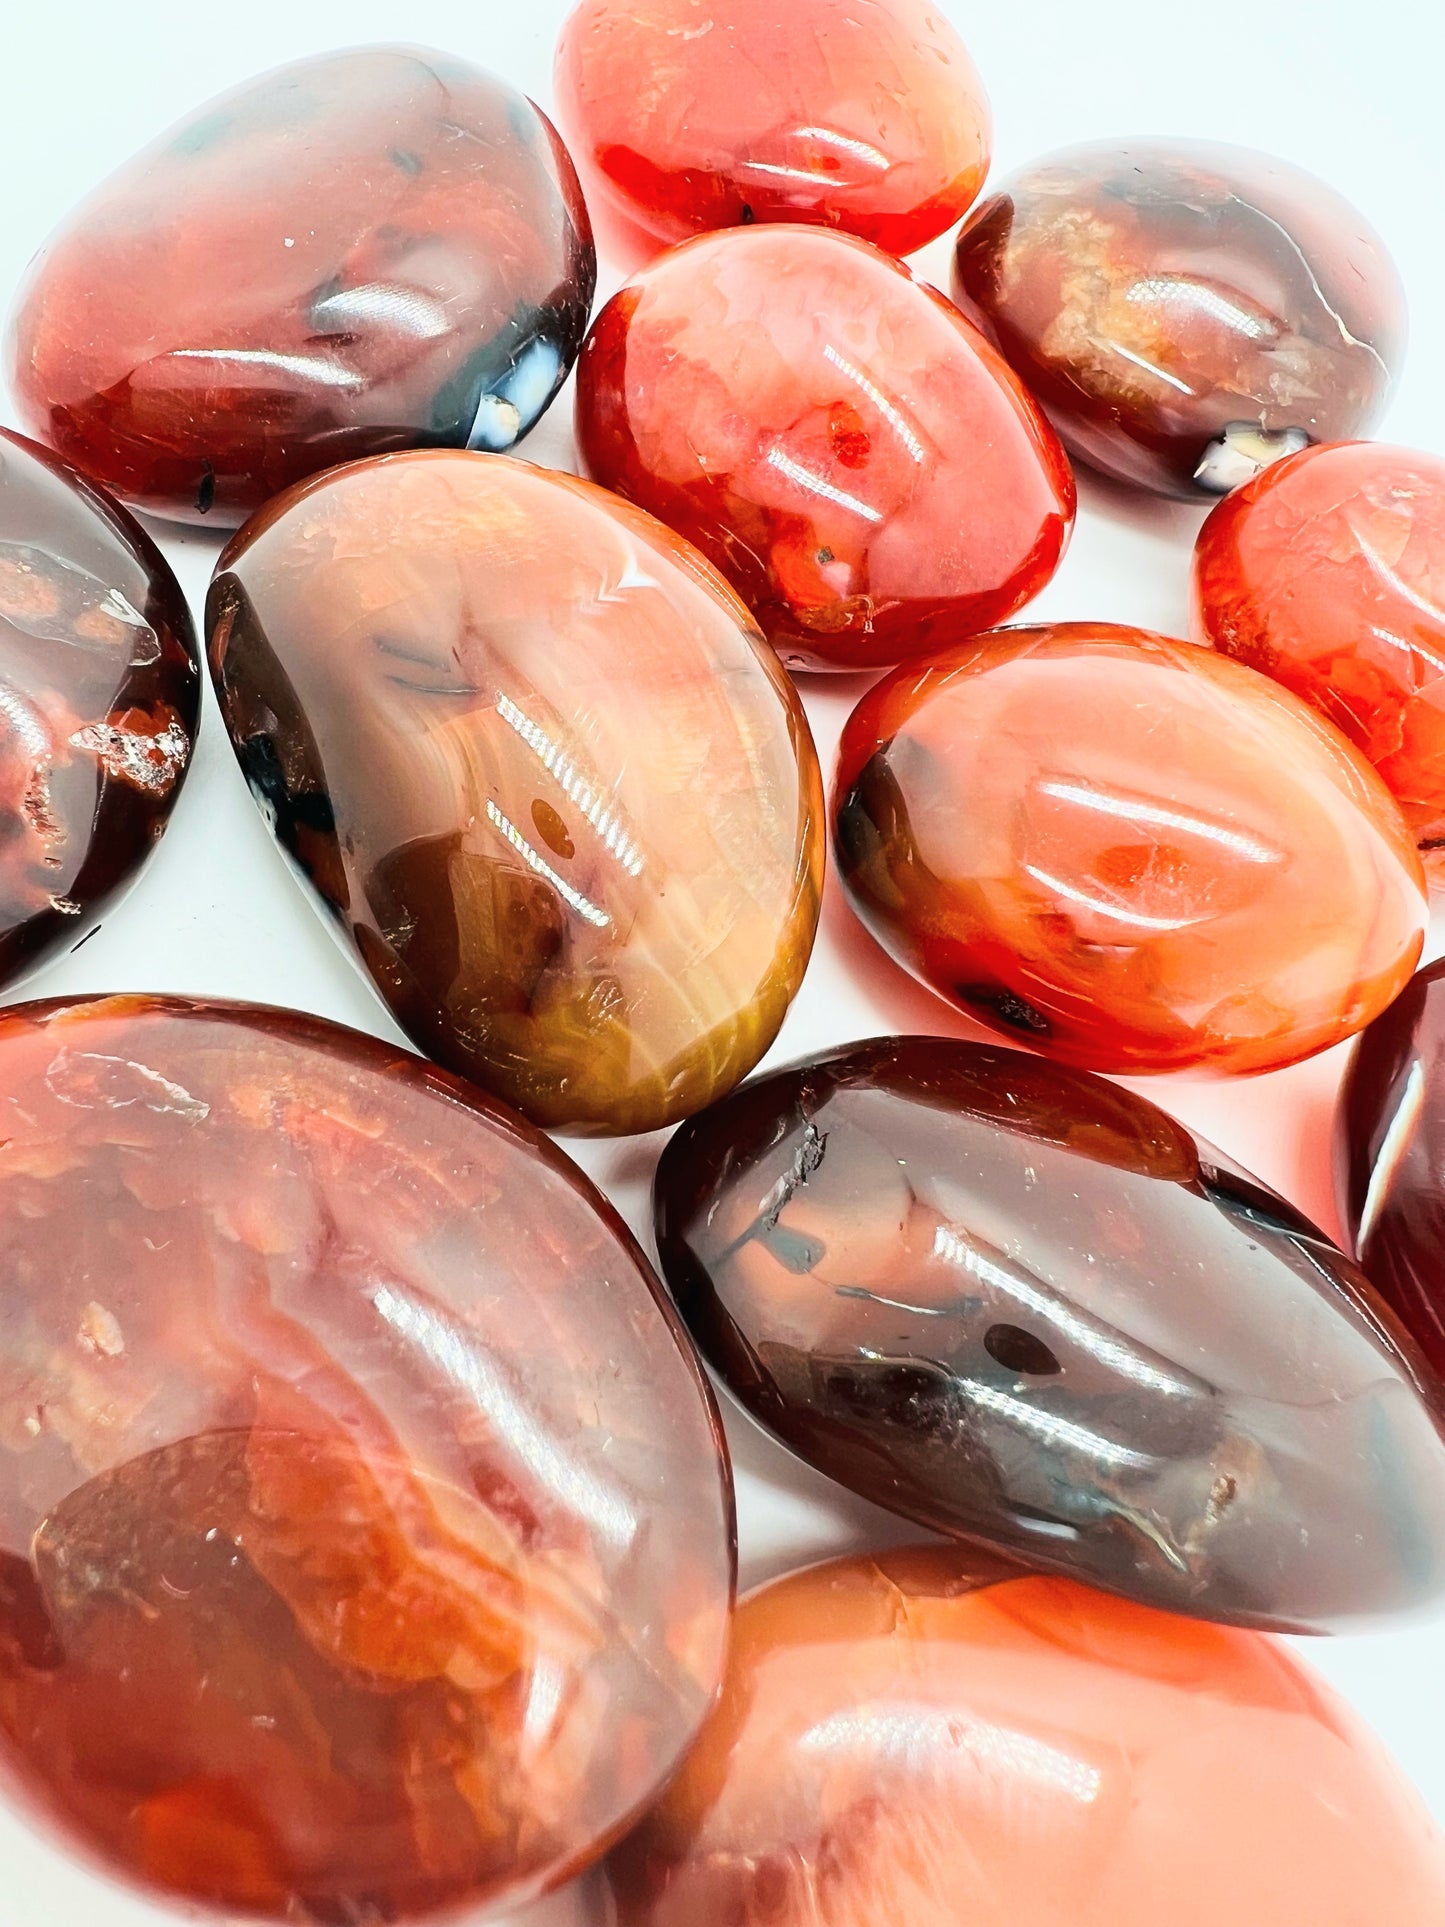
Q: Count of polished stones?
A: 12